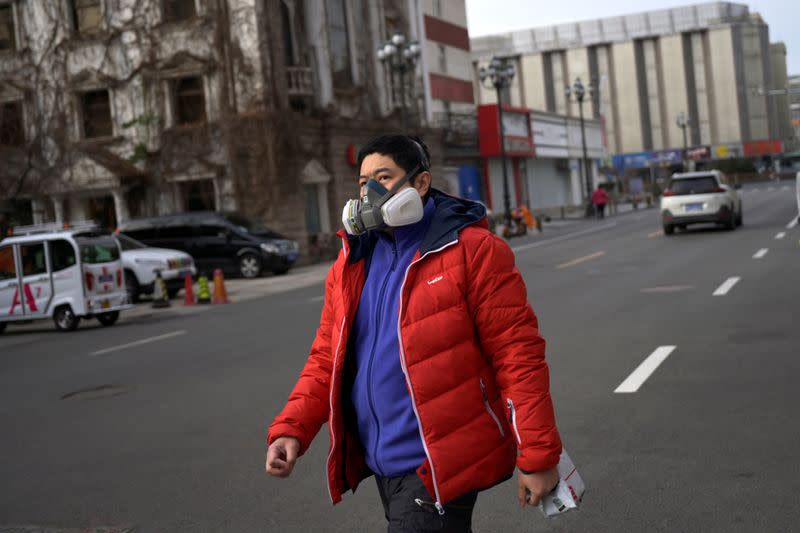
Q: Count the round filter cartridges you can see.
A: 2